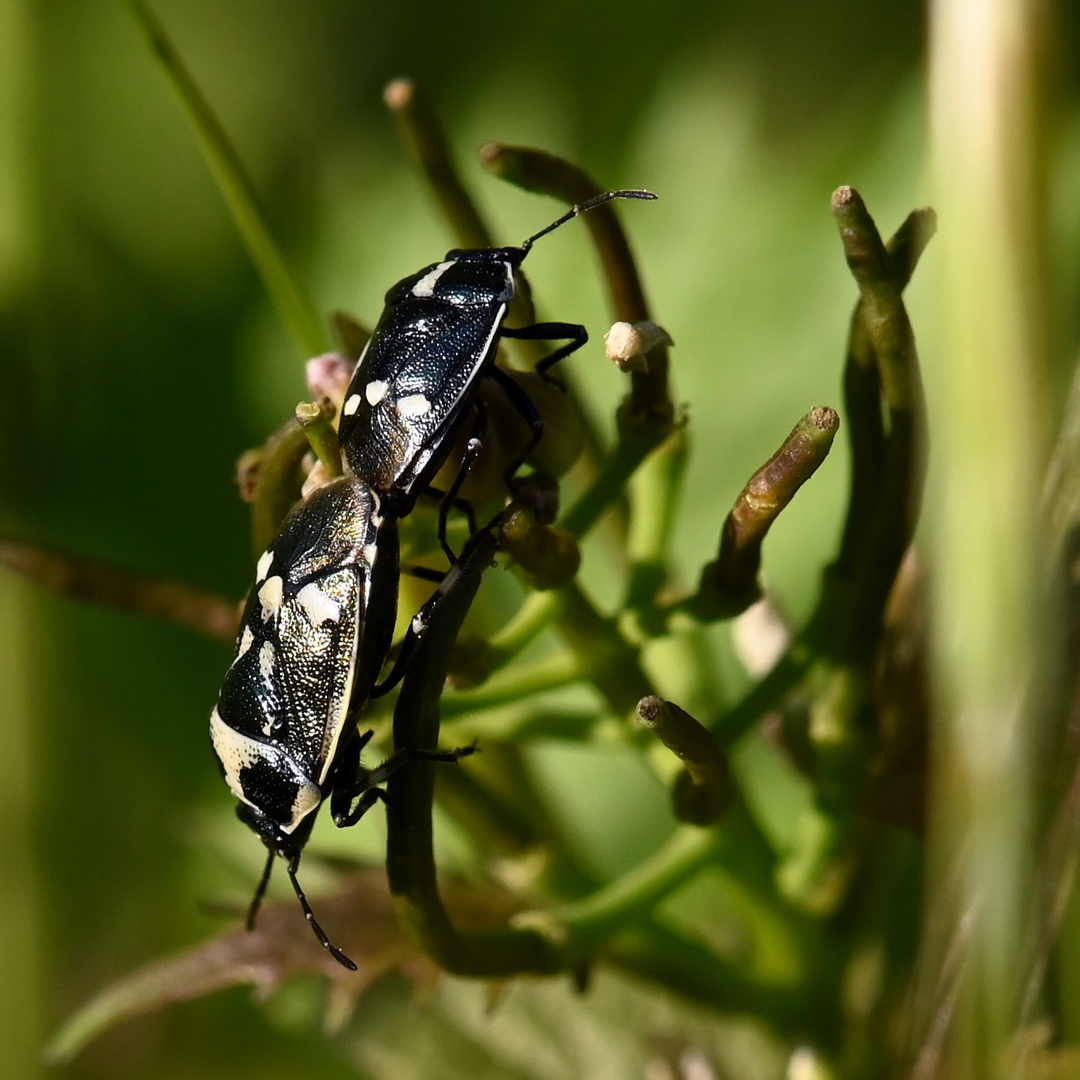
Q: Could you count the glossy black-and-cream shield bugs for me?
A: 2